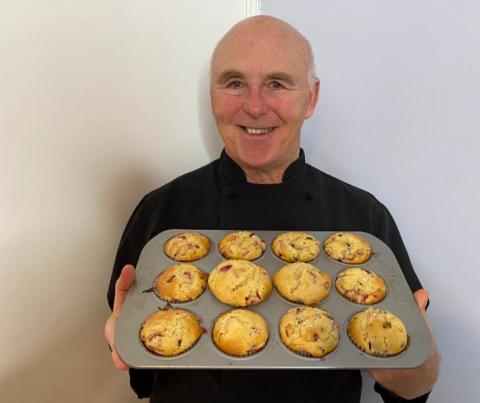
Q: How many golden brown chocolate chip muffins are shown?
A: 12